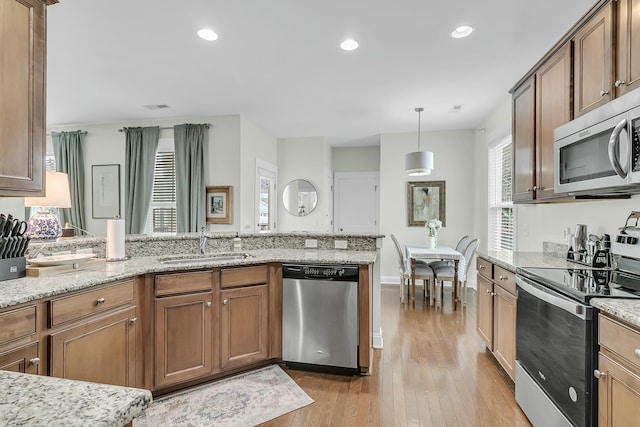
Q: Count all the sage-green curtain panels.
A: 3